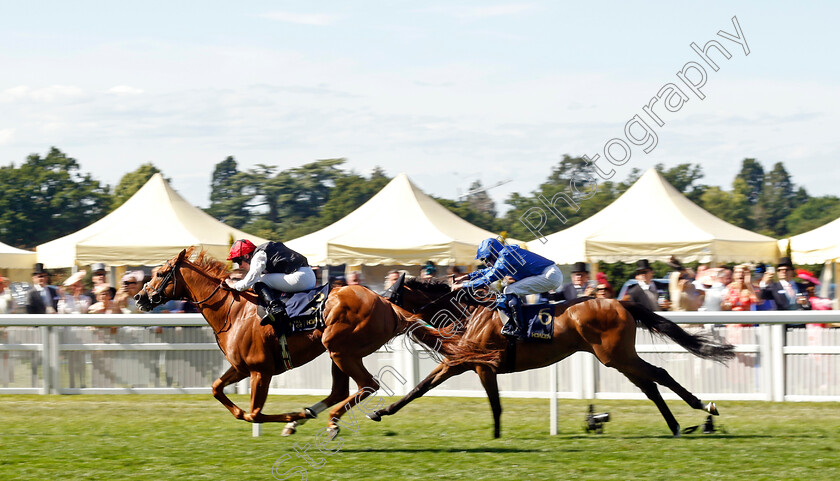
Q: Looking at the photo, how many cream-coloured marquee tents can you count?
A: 5